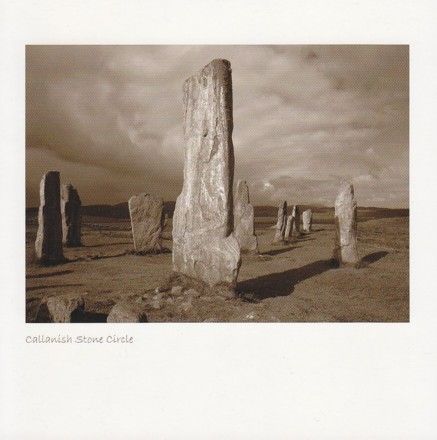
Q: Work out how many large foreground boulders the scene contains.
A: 2